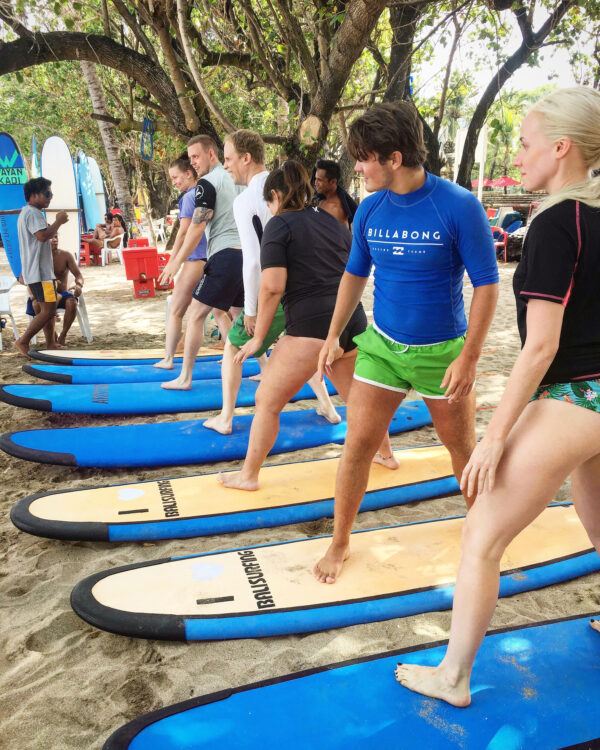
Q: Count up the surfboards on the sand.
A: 7